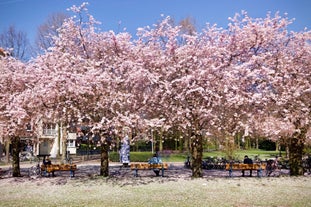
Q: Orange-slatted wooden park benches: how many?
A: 3